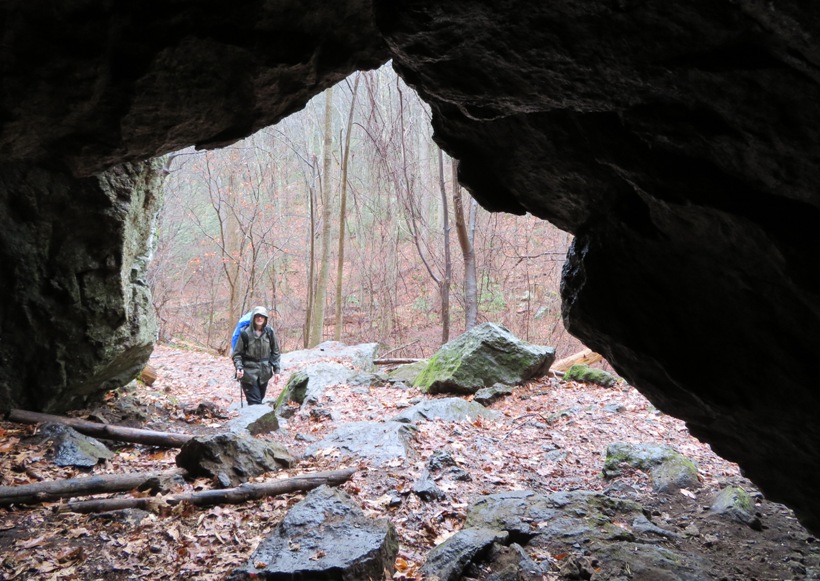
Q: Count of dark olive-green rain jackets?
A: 1